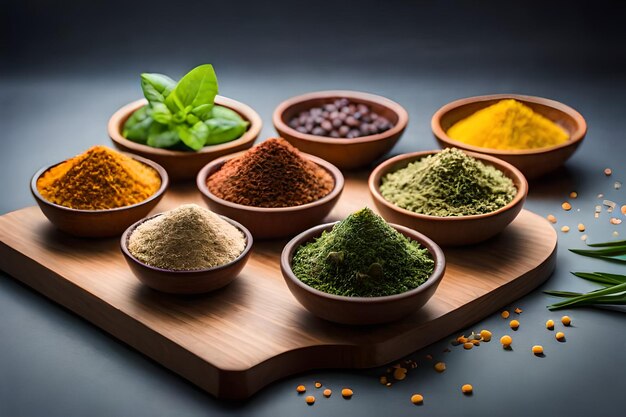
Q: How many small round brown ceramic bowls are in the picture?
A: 8